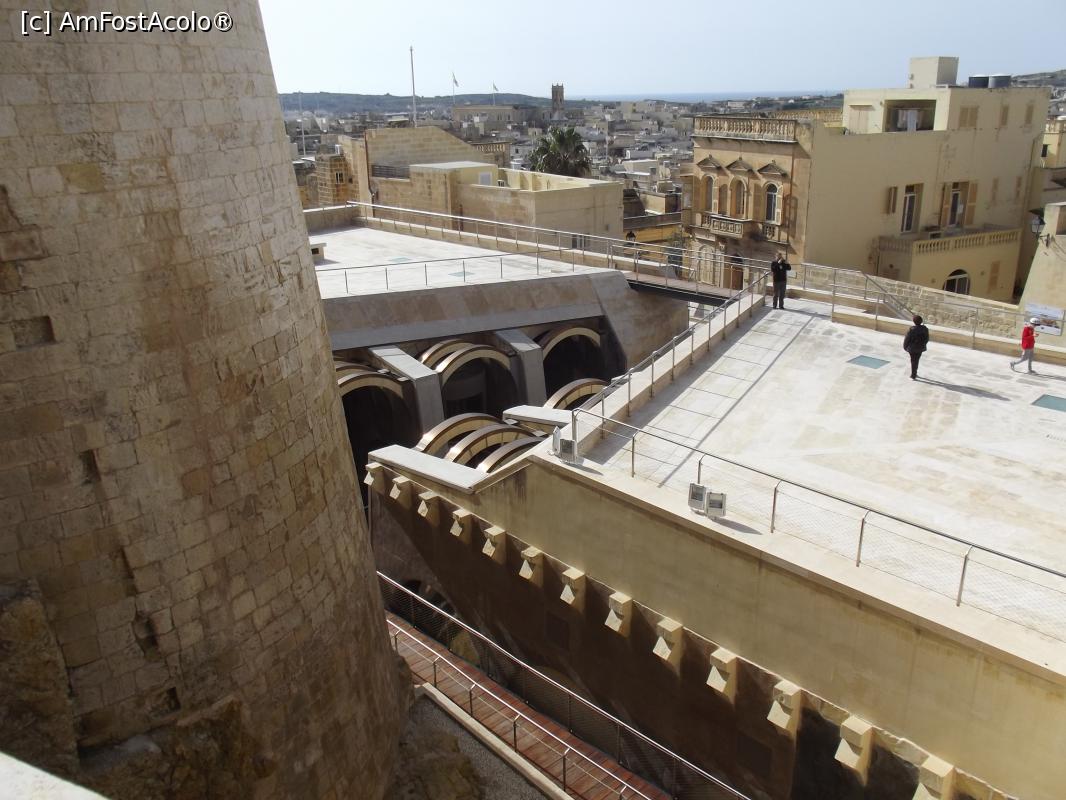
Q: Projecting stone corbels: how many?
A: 13